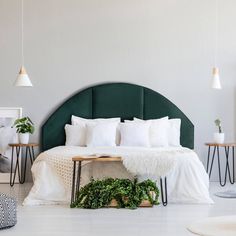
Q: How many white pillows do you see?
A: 6